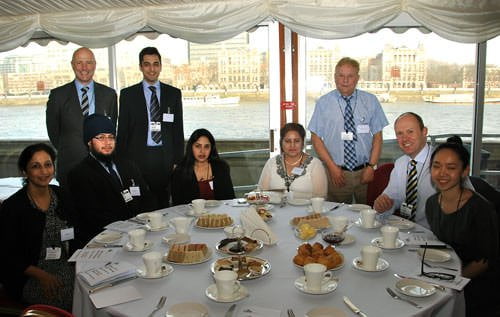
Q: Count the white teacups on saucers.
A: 10